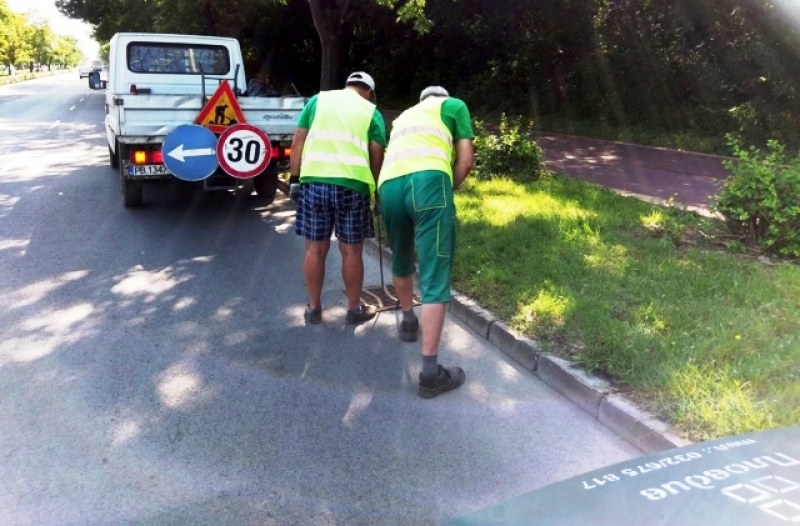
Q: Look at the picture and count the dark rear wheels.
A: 2